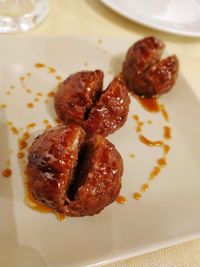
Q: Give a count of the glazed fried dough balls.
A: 3